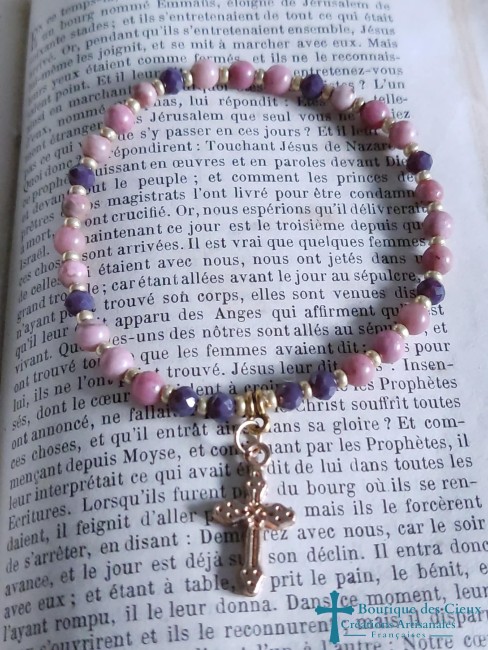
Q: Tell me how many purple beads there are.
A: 10